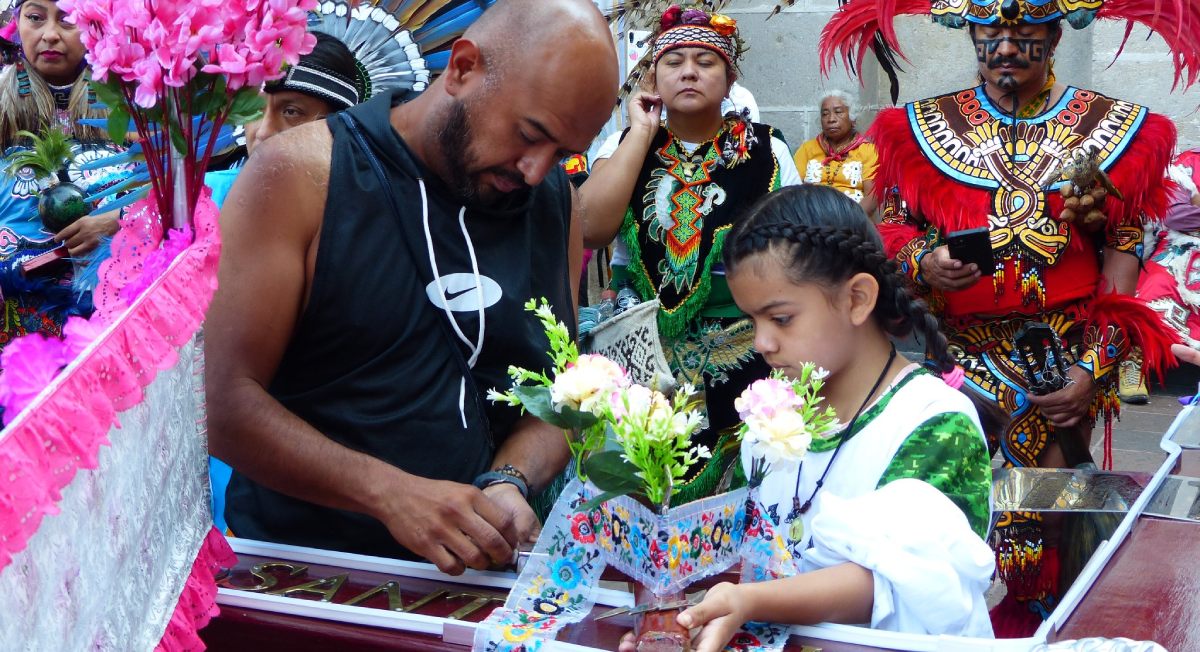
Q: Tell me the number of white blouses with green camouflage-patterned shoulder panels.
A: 1